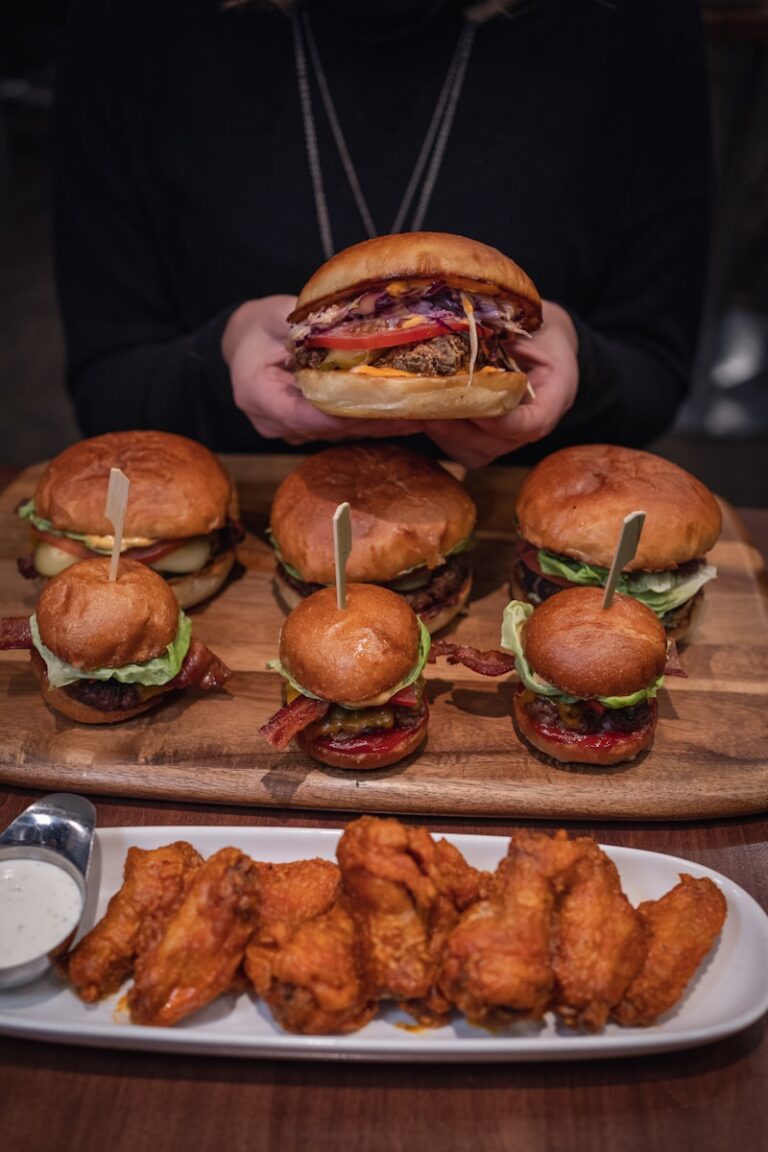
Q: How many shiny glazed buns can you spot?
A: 7